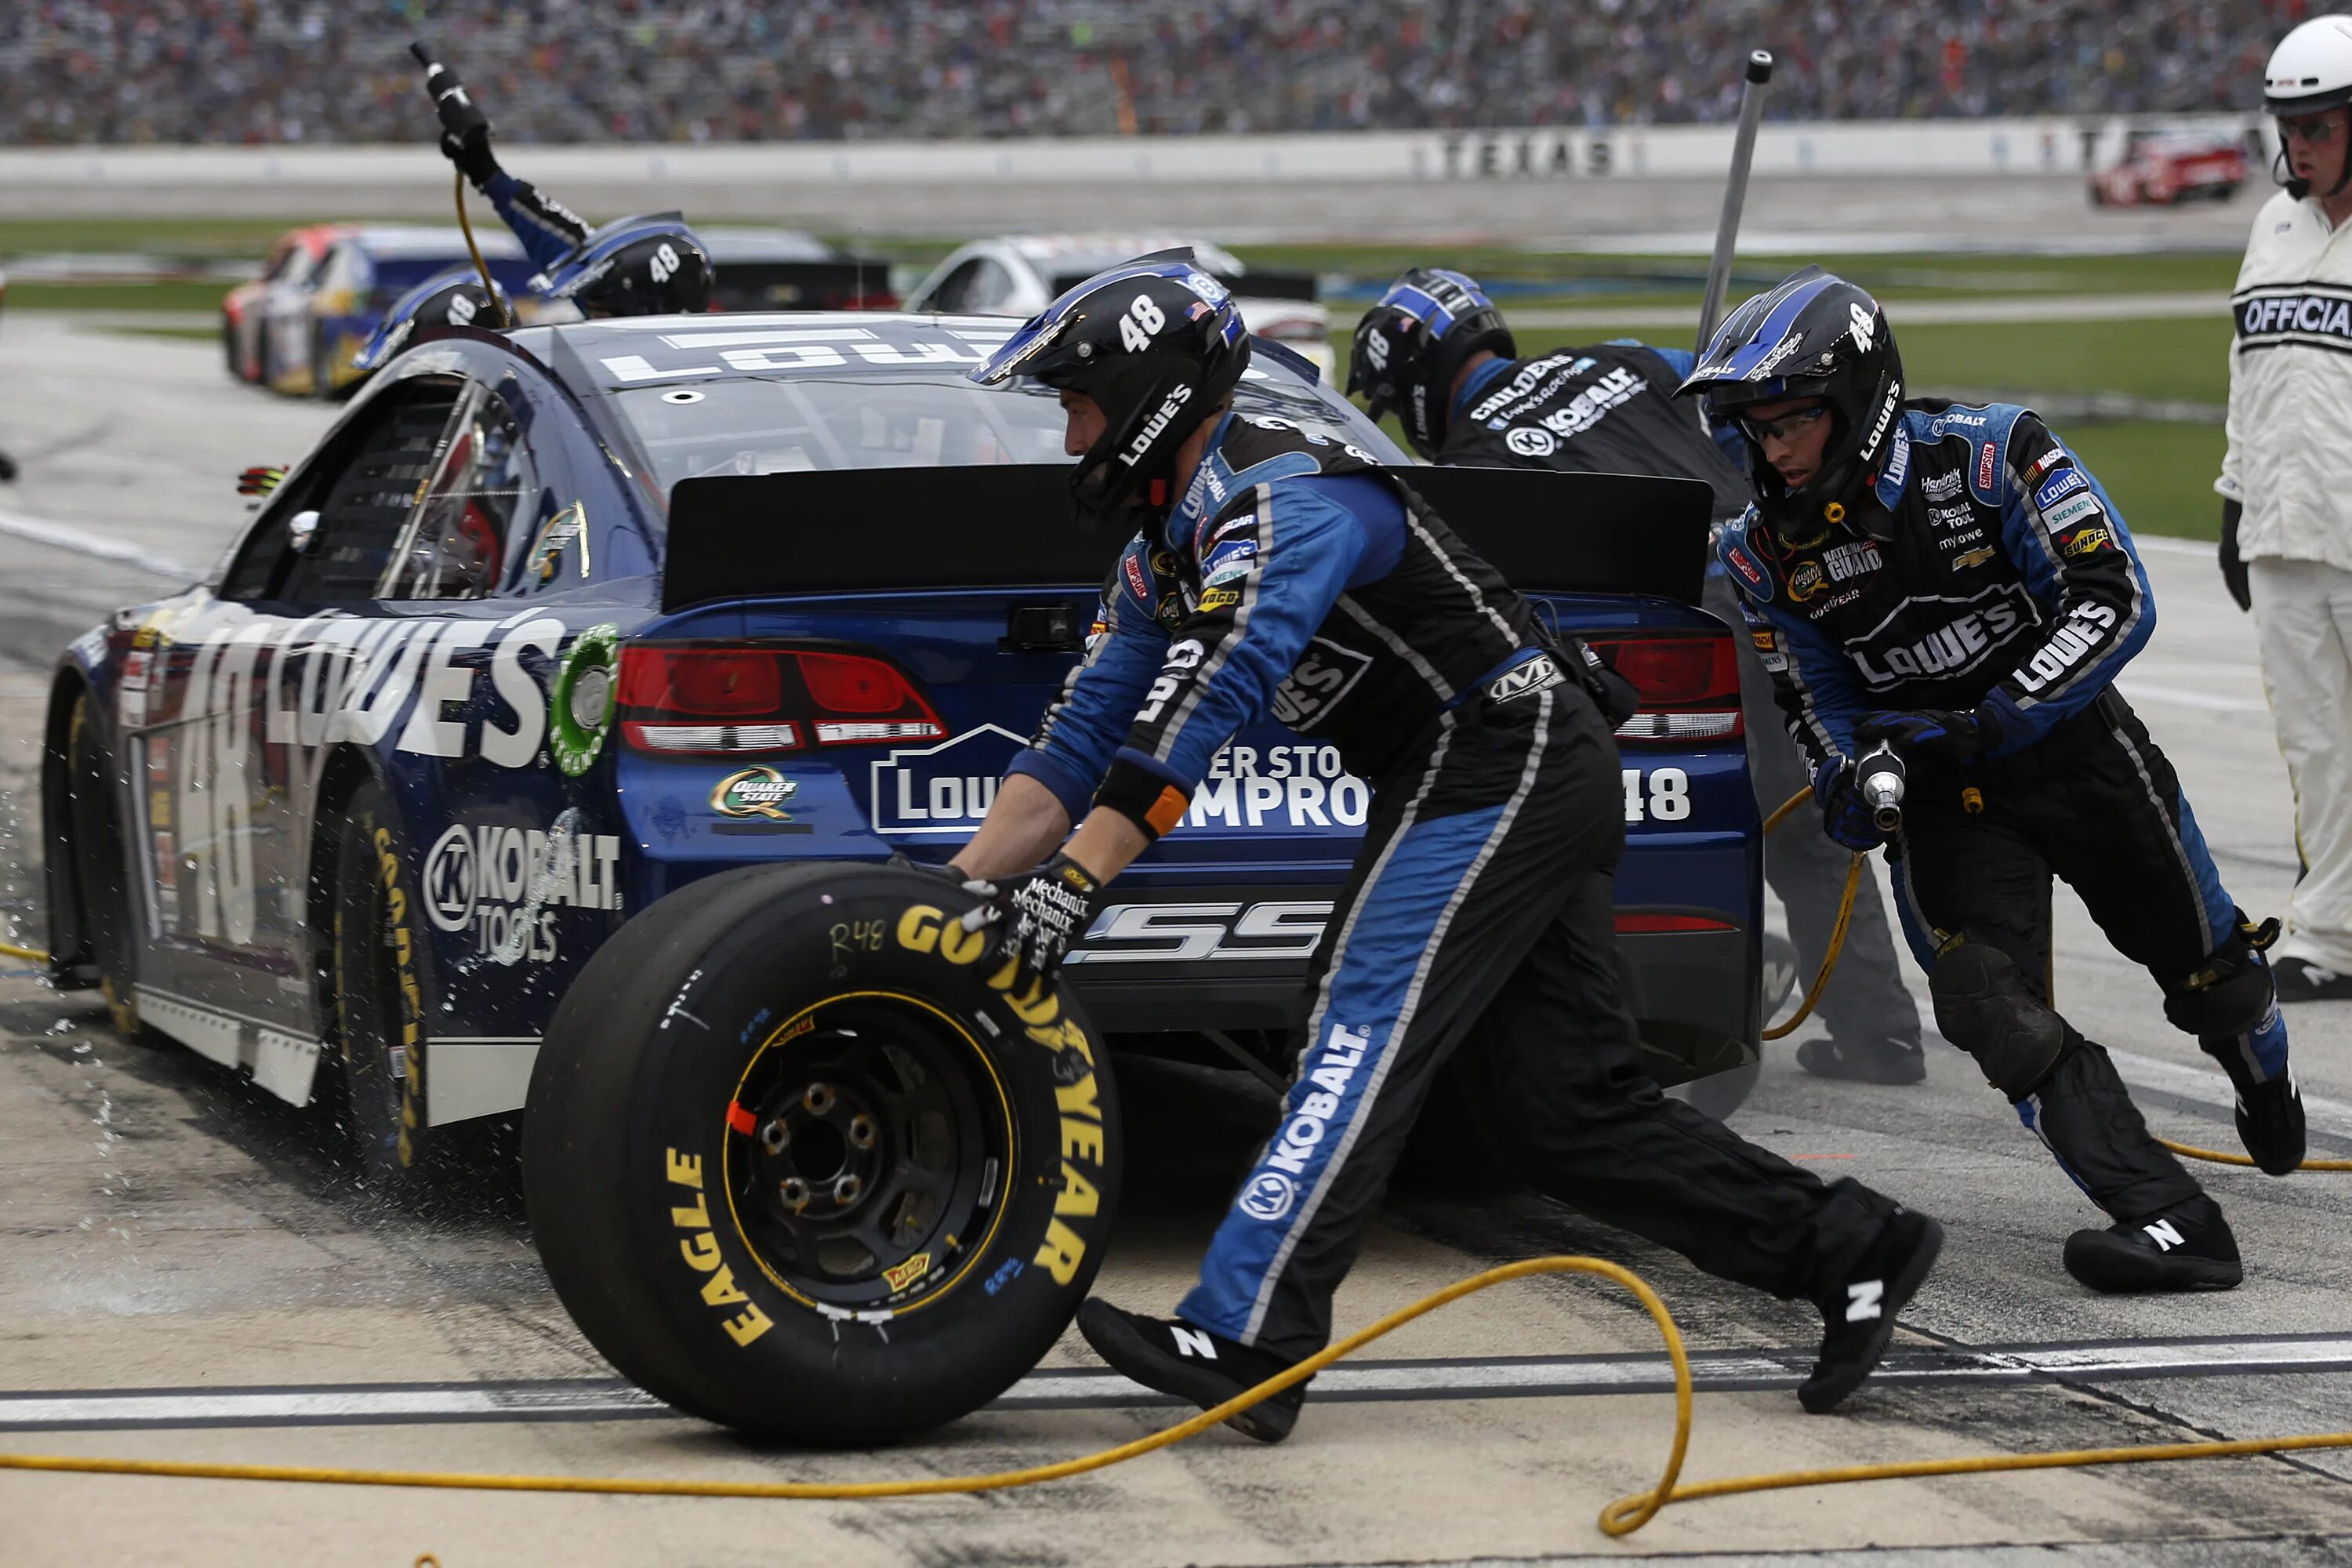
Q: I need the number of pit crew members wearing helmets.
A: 5